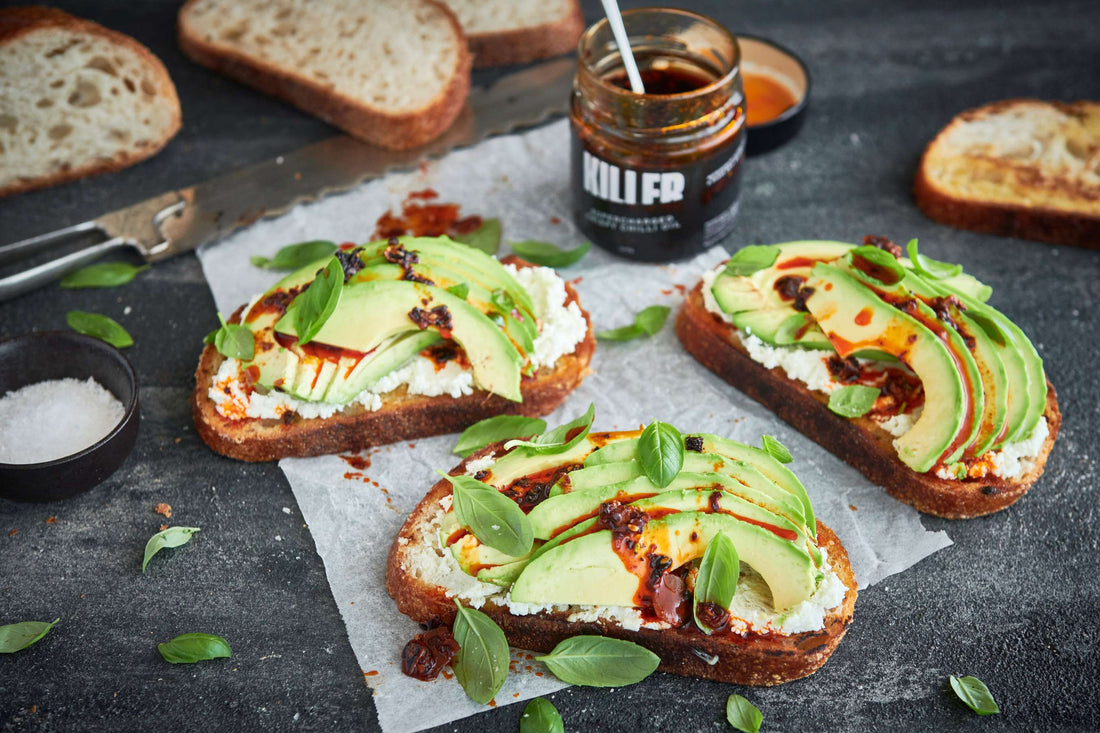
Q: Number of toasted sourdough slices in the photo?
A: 4